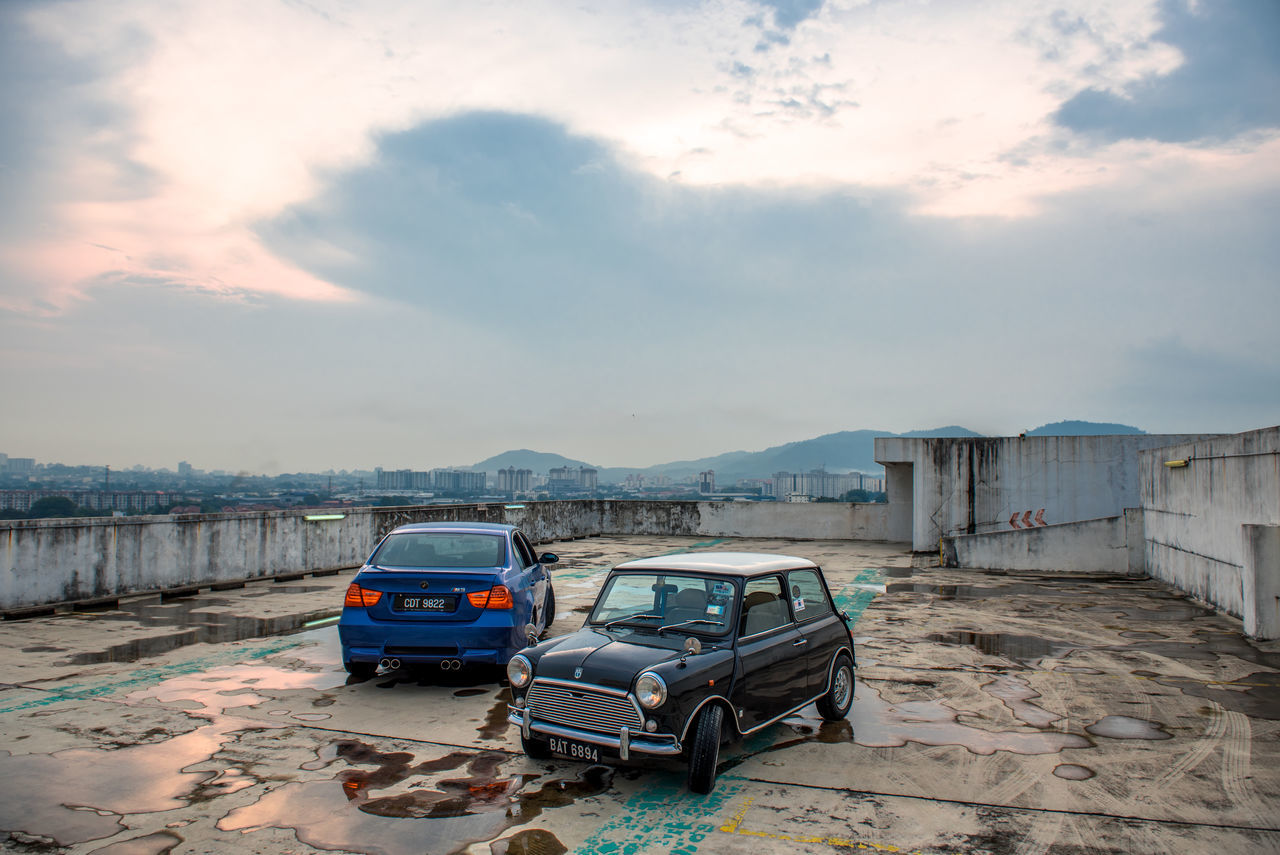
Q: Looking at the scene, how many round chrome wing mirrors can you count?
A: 2